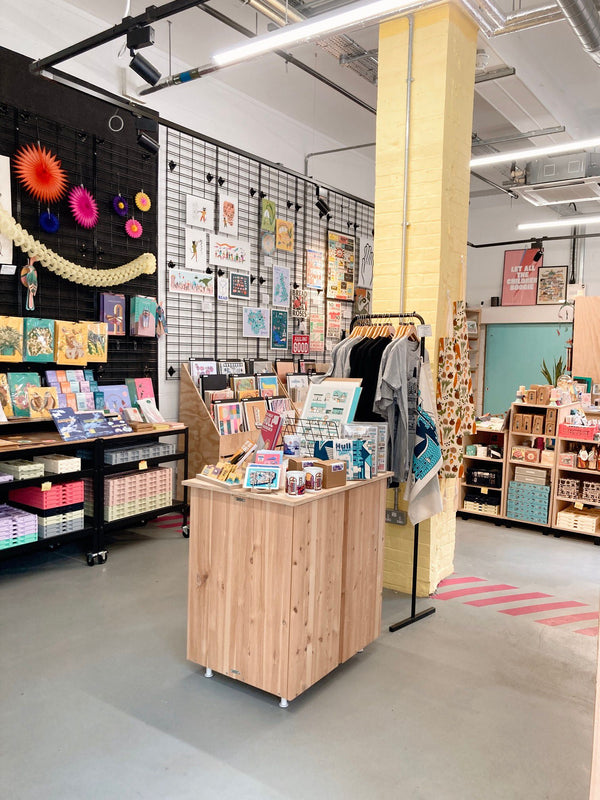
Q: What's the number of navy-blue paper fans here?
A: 1